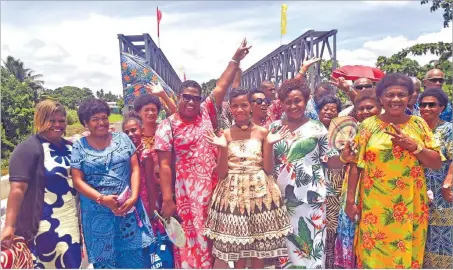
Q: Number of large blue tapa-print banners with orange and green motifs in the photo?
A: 1